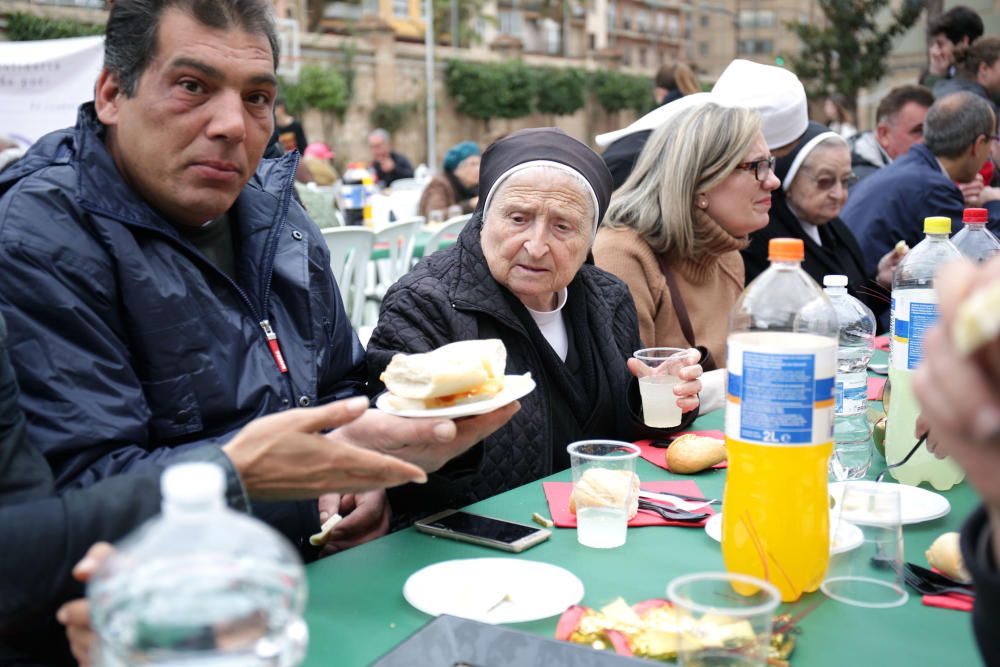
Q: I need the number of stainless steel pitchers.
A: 0